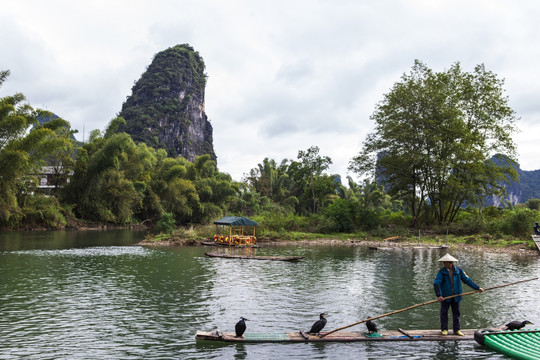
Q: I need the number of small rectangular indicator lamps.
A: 0